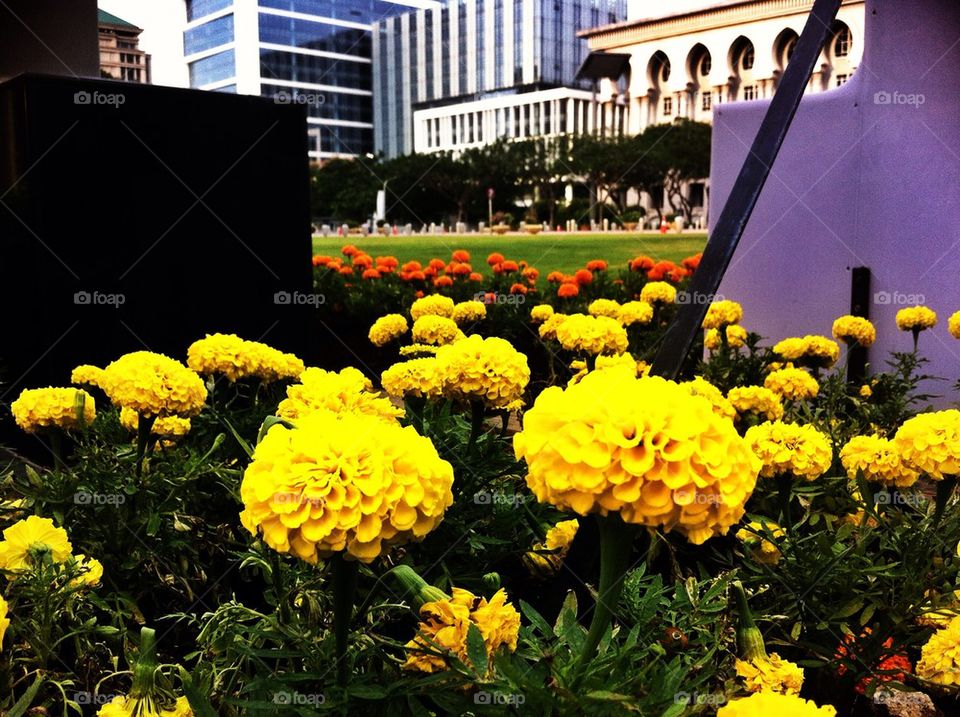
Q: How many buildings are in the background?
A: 4